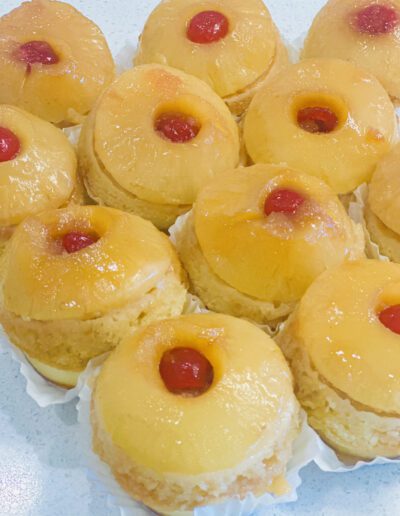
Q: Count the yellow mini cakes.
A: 11